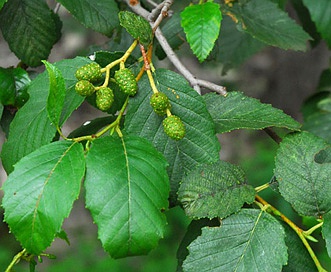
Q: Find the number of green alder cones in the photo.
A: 6